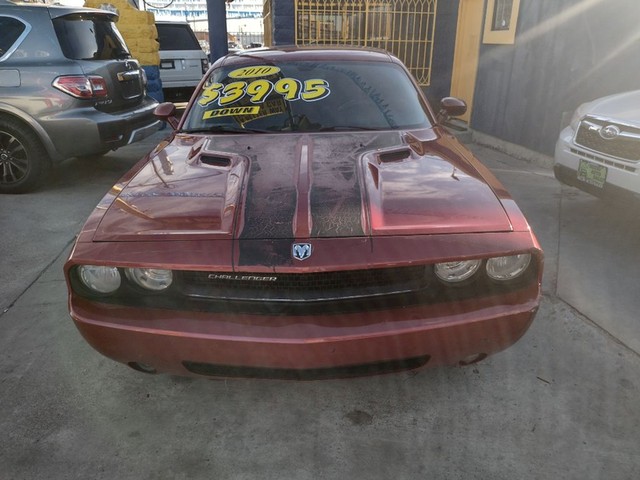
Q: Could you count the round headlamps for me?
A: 4